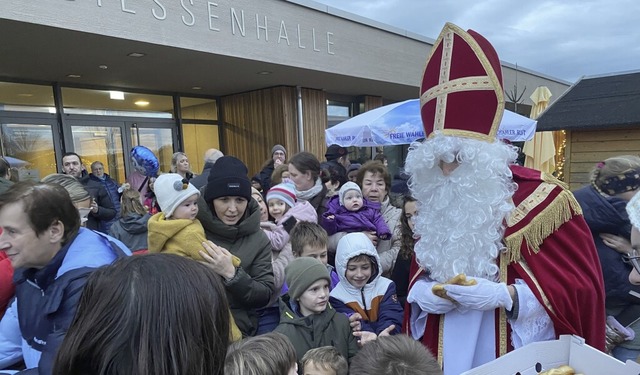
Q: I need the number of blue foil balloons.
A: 1